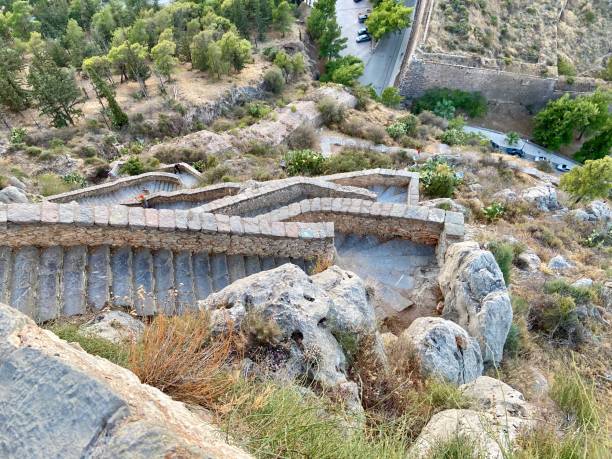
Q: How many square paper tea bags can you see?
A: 0